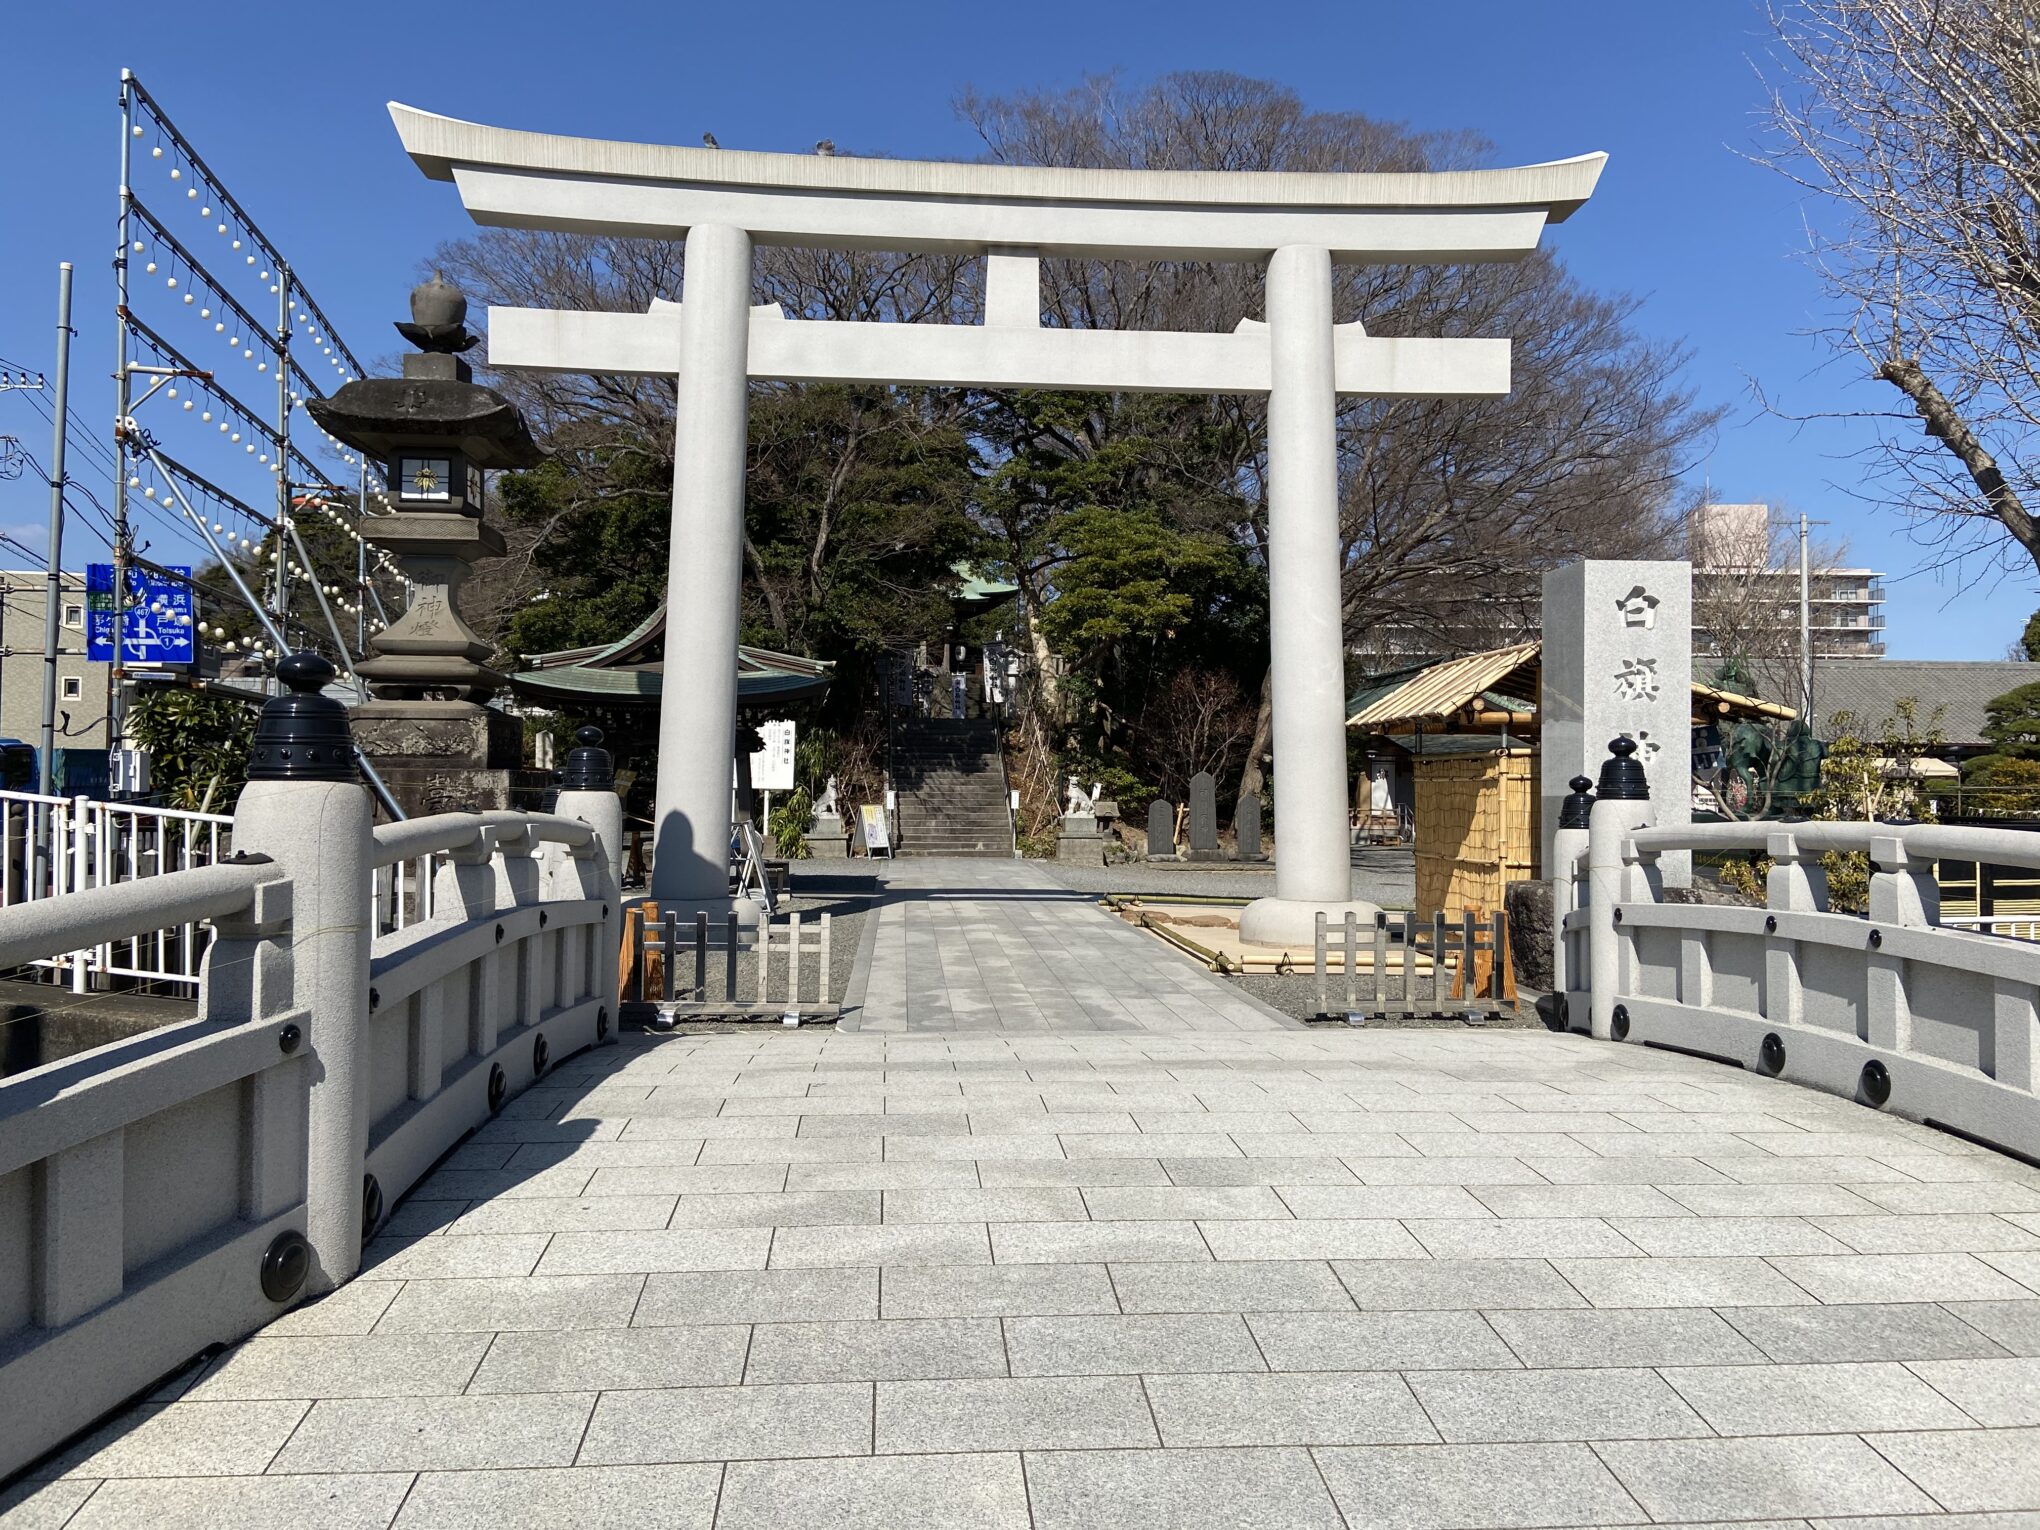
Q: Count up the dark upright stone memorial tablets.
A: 3